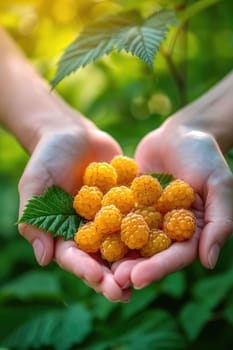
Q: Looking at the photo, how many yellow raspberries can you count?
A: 13